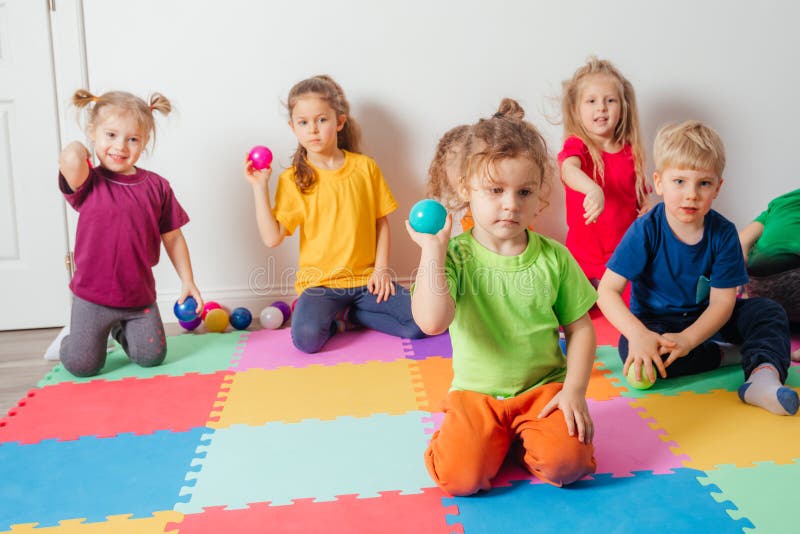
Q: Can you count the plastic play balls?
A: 11